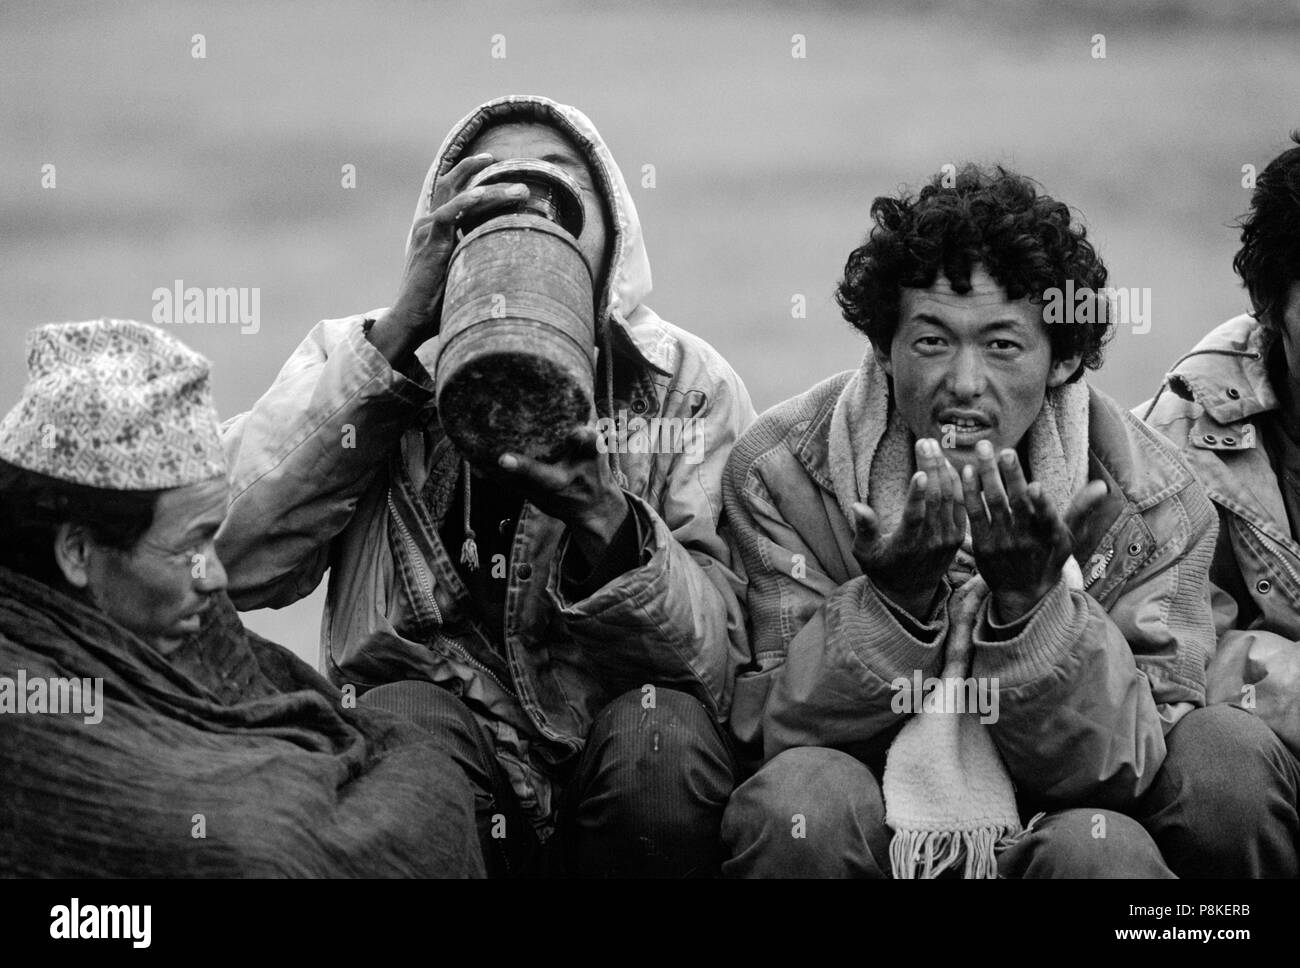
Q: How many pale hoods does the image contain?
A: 1